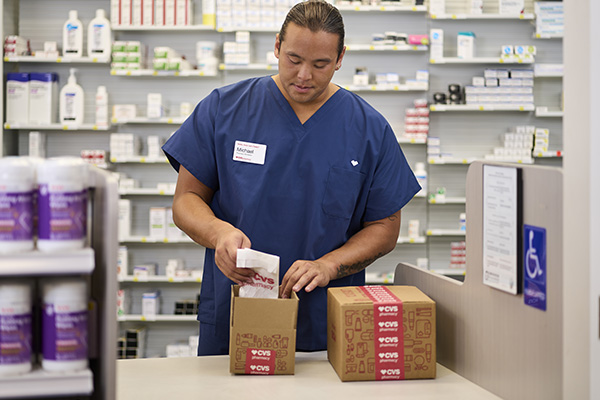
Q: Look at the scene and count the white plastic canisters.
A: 4